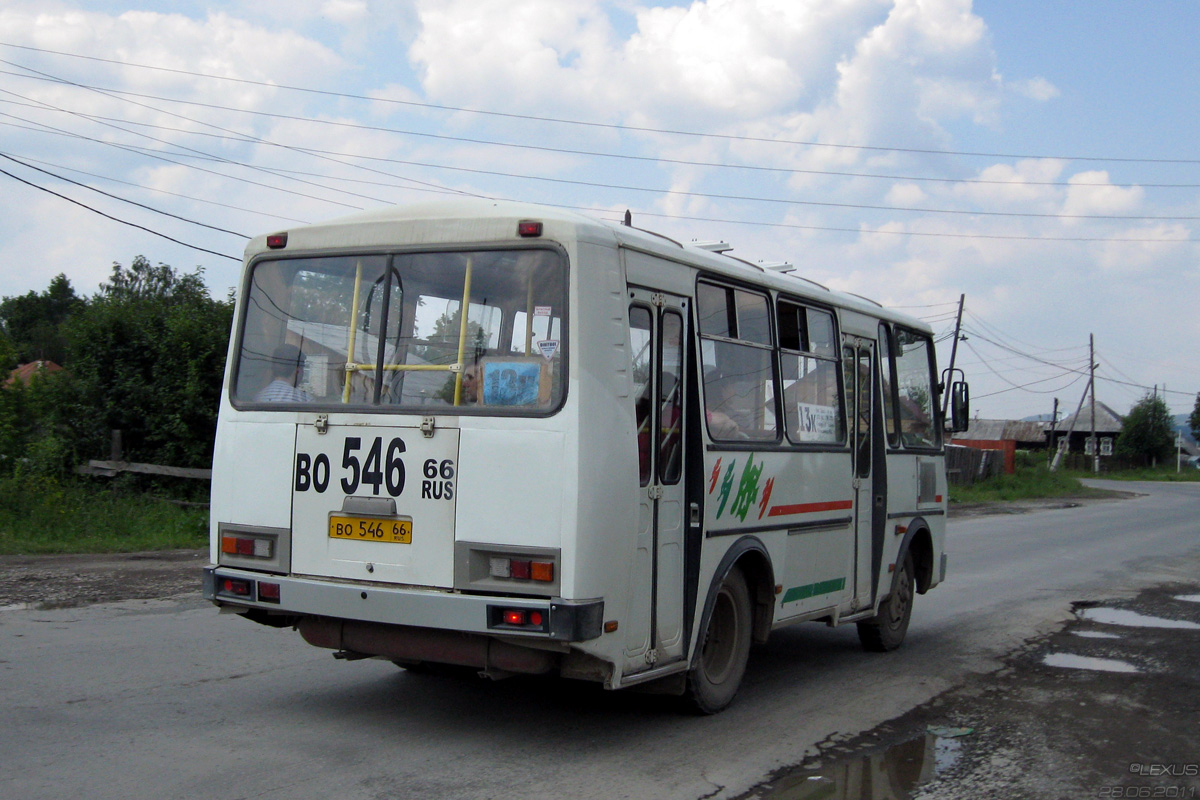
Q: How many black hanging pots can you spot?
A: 0